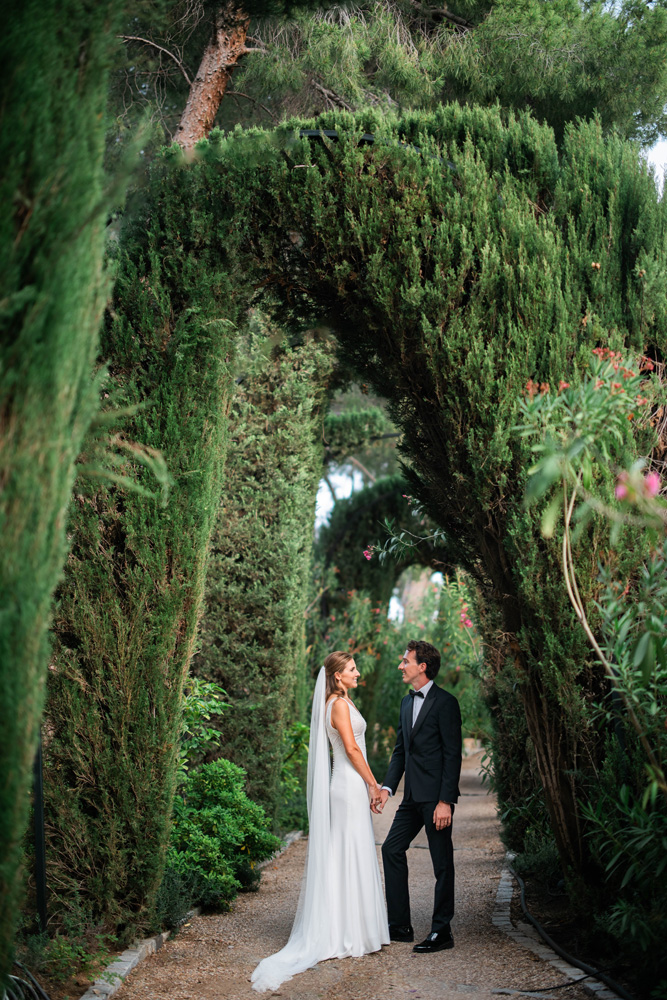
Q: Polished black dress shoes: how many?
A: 2